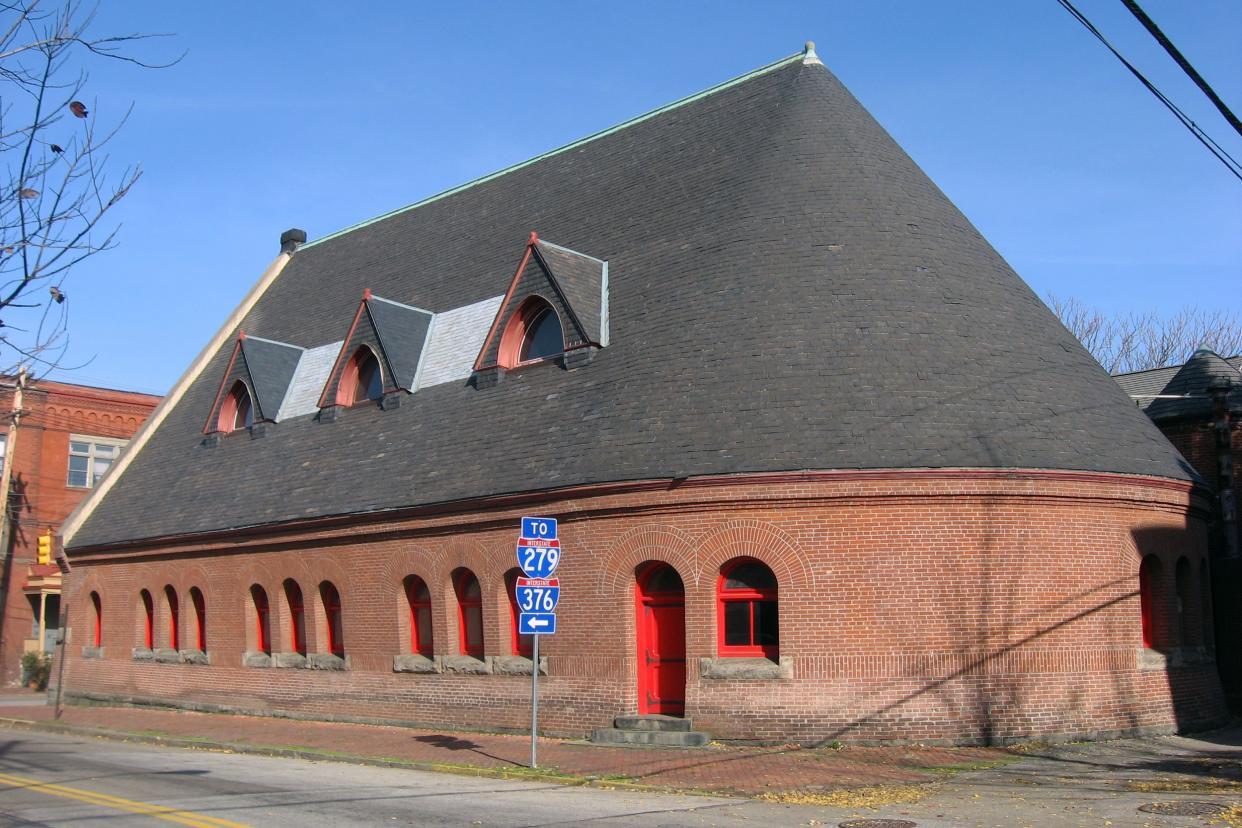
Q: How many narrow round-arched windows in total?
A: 13